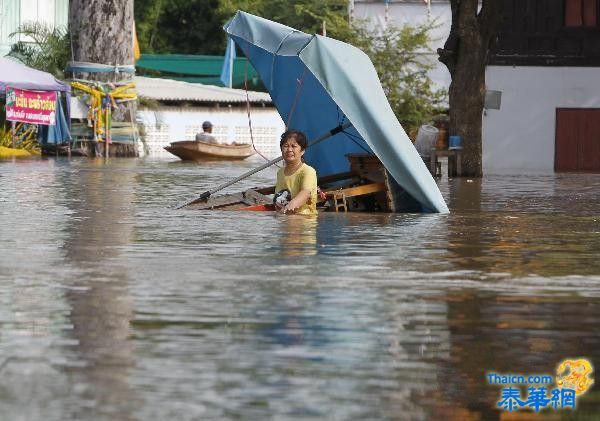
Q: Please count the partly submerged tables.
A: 1